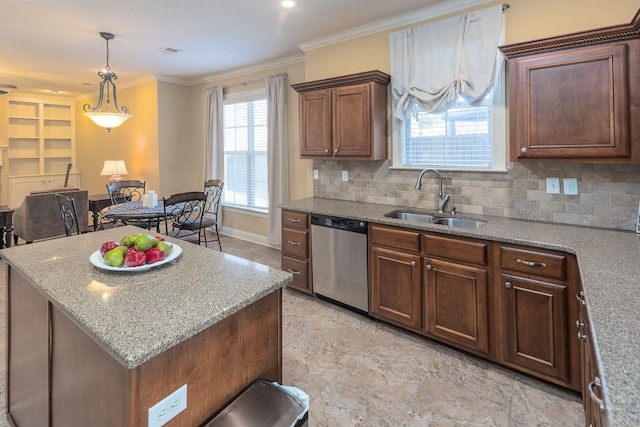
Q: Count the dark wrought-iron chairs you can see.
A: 4